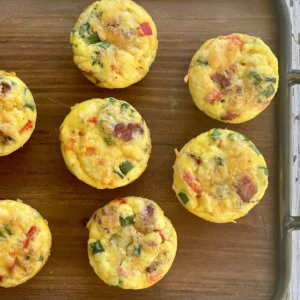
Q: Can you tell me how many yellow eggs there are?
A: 7